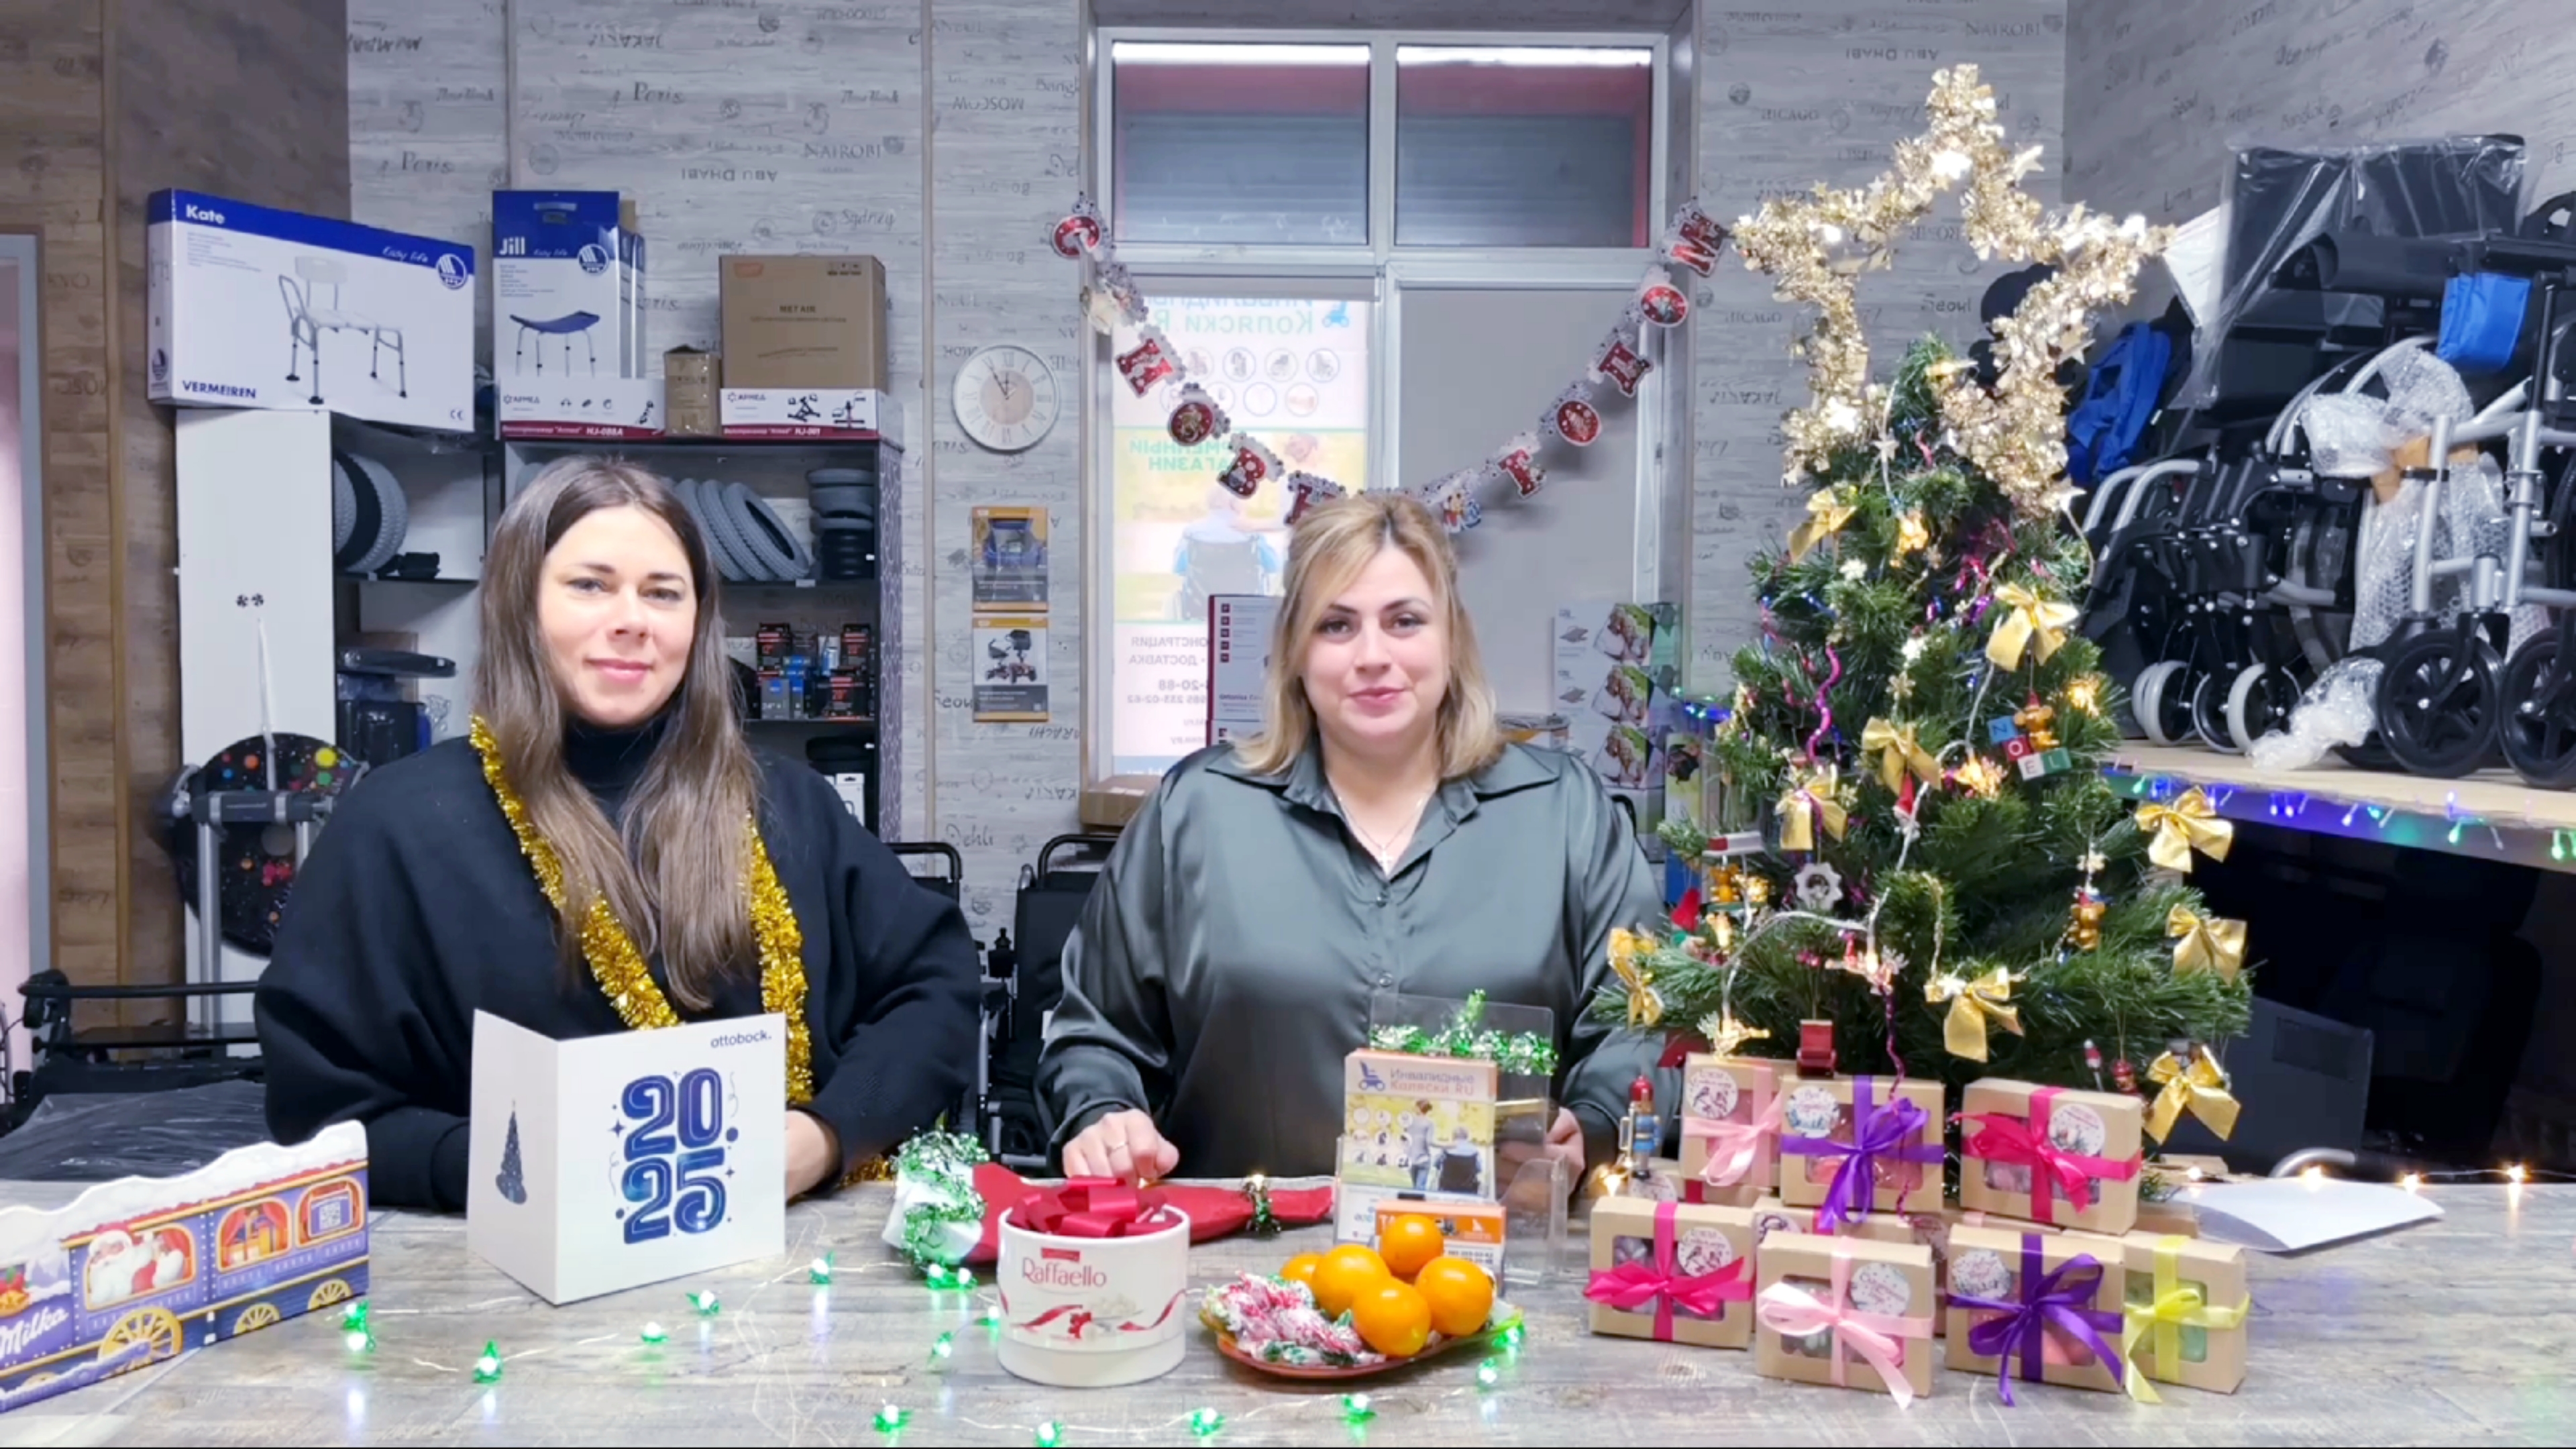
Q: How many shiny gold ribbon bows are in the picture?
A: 9